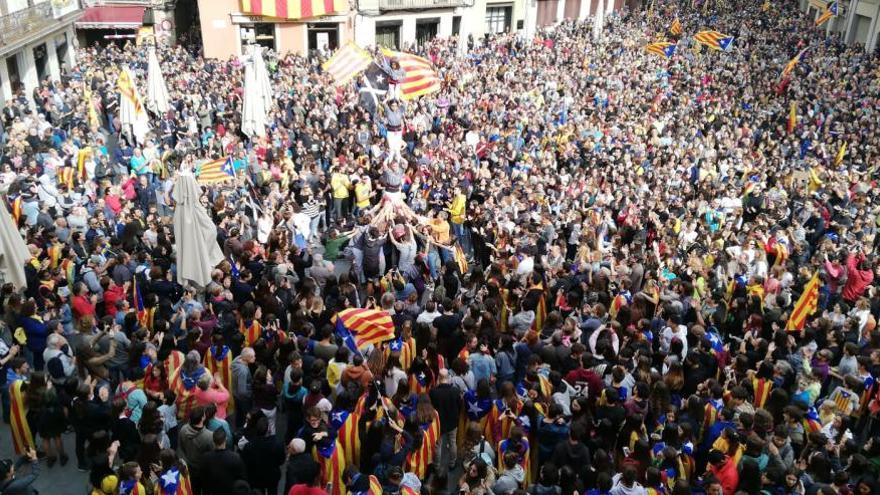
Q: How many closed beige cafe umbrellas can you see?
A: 6